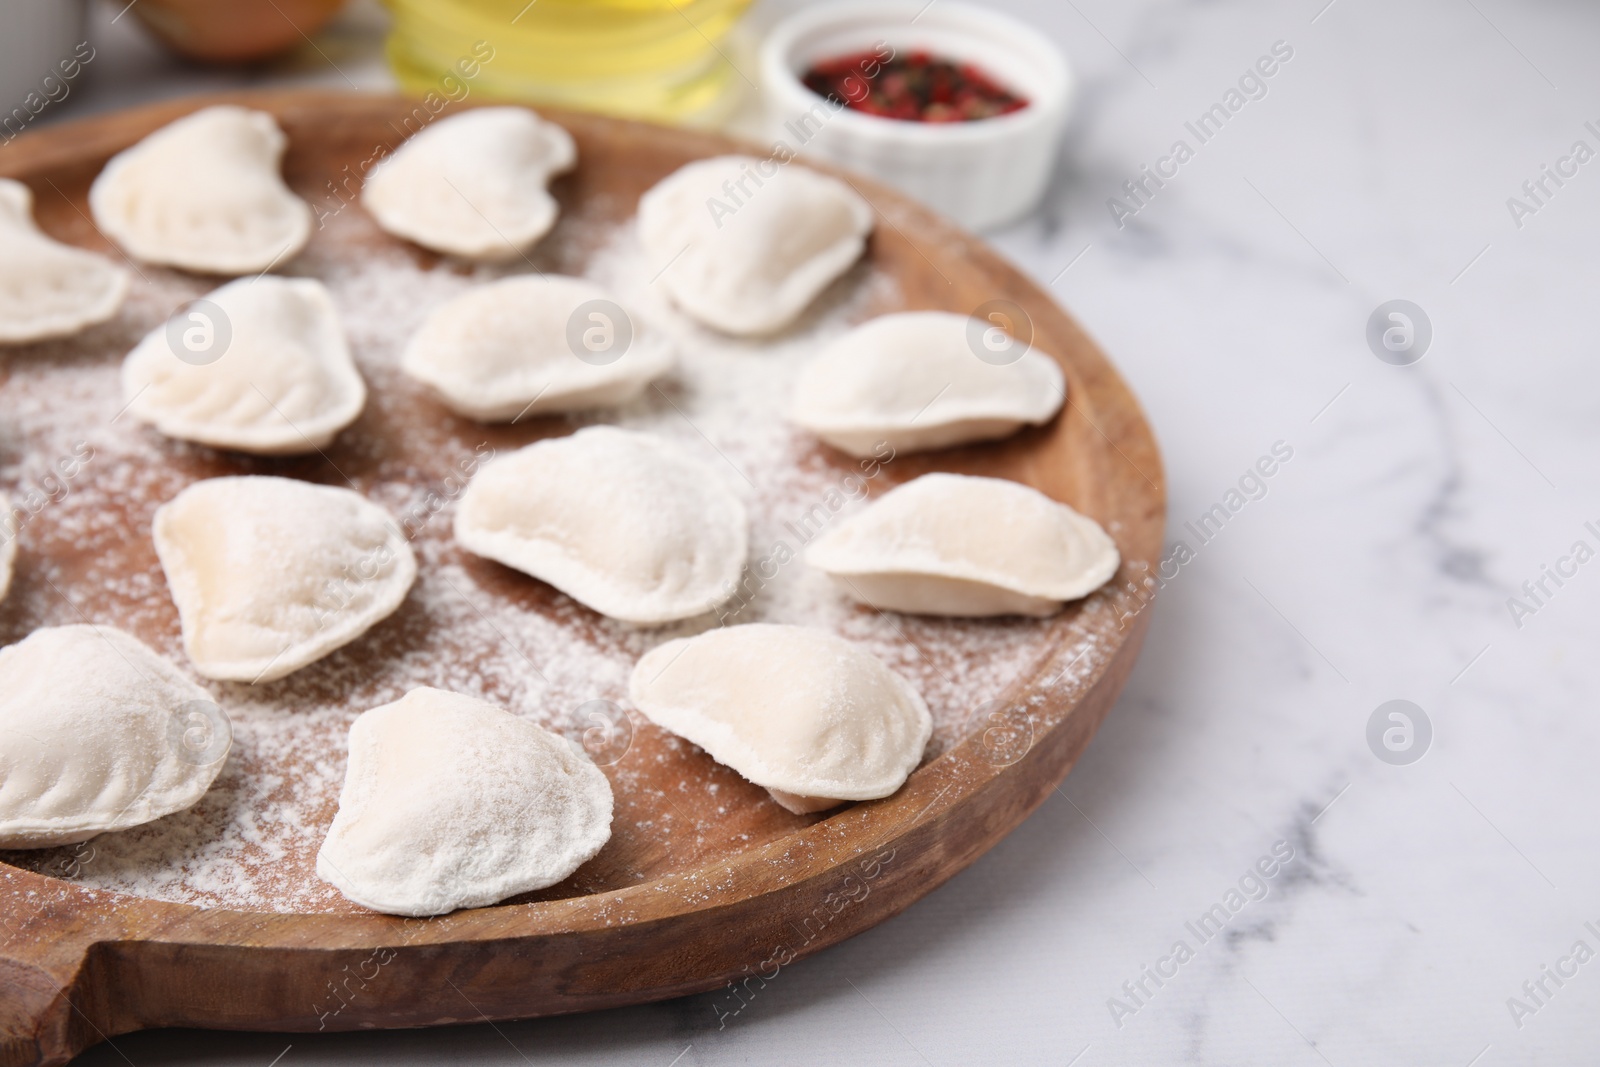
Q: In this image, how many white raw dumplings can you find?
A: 14